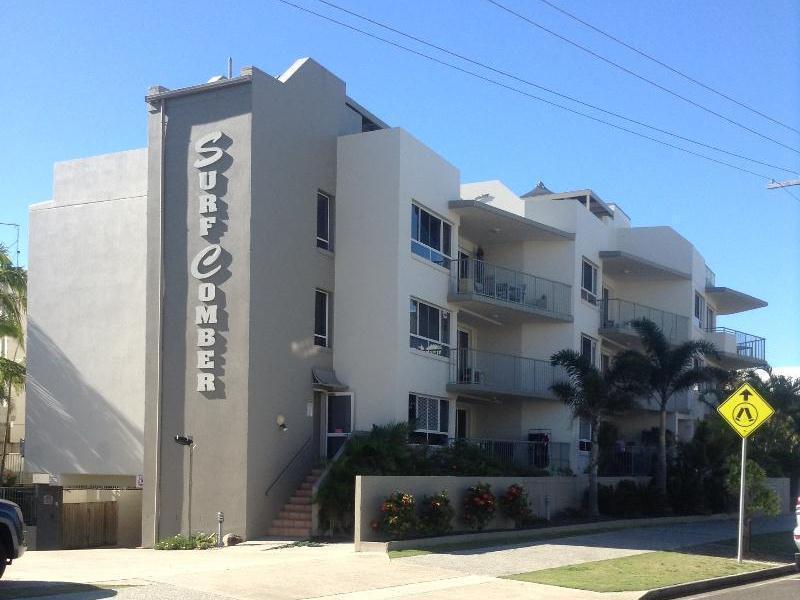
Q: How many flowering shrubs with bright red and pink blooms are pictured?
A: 4